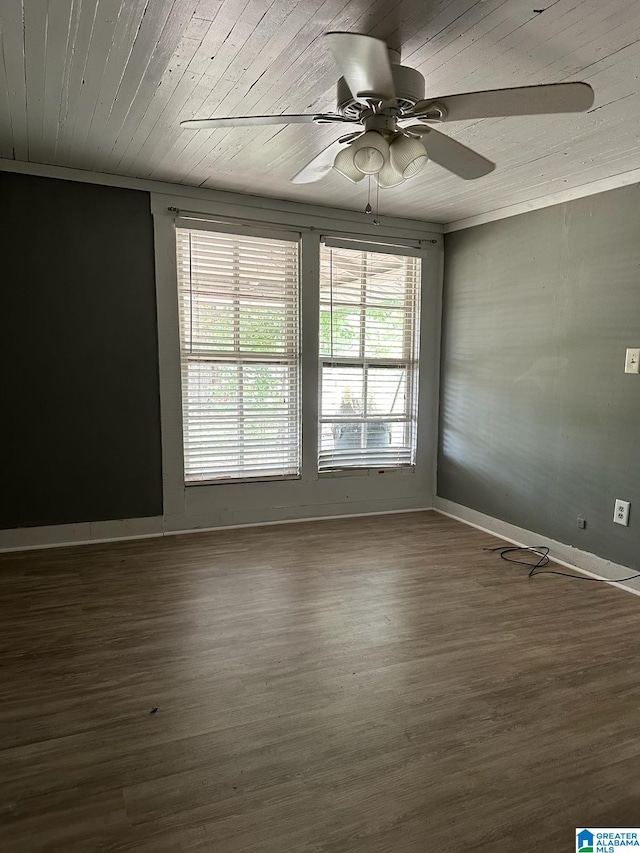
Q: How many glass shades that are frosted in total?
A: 4